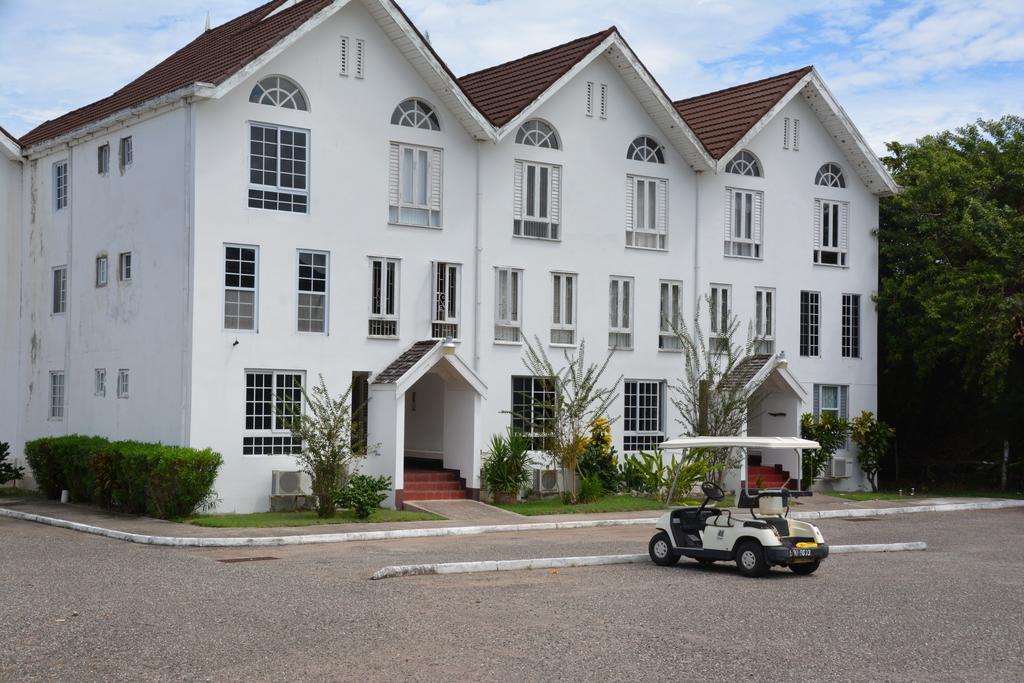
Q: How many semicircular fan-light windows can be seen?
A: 6